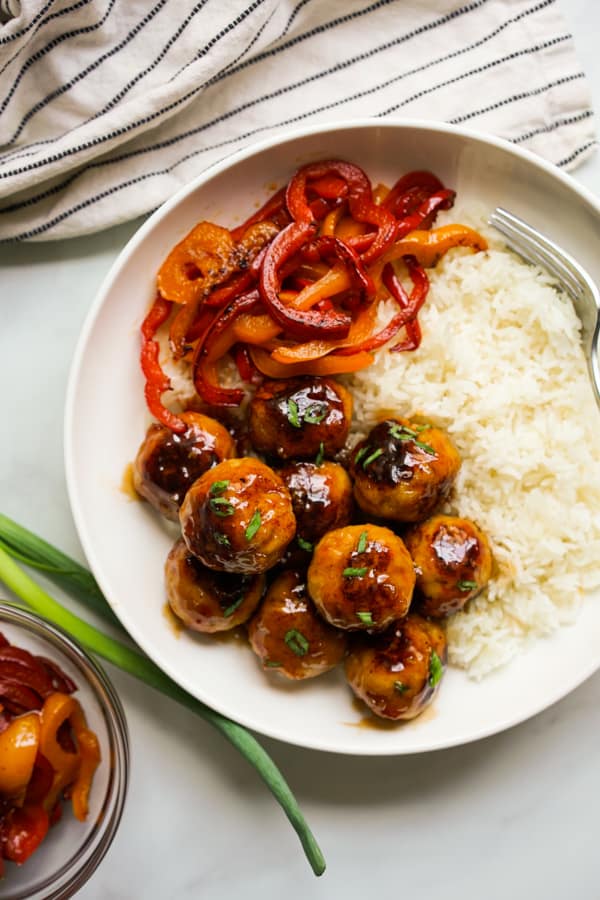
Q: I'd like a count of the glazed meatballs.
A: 10